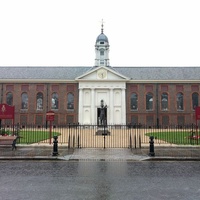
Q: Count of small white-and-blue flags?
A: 0